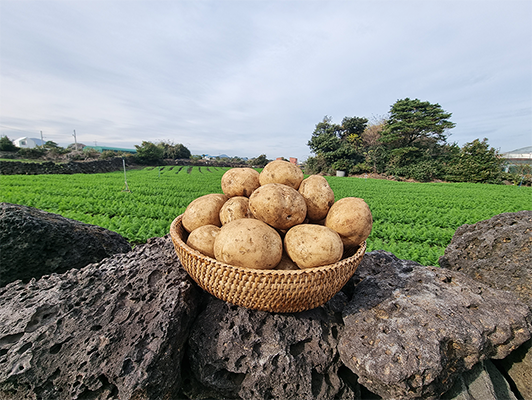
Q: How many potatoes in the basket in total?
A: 11